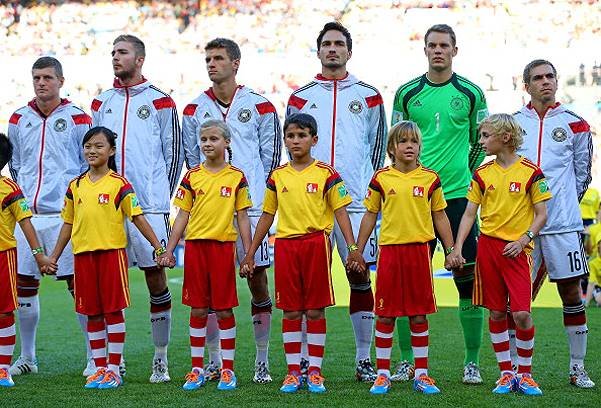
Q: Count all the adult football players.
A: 6